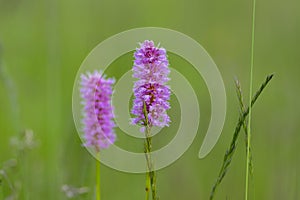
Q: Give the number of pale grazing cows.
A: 0